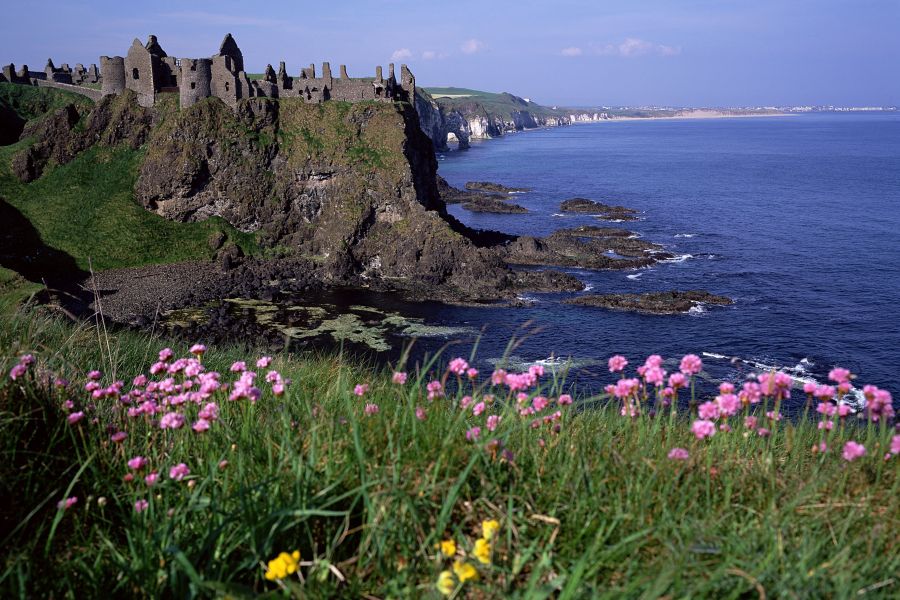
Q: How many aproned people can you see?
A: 0